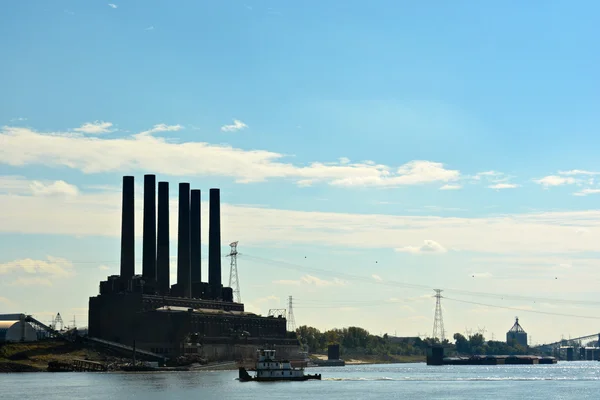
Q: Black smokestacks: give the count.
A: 6